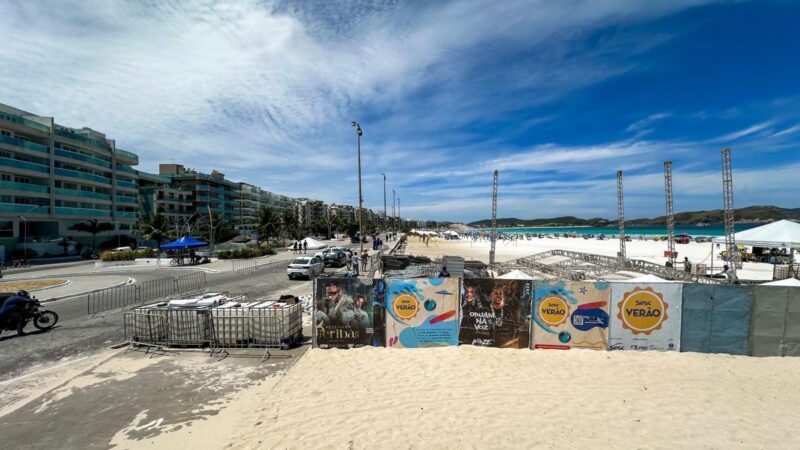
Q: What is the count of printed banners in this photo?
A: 5